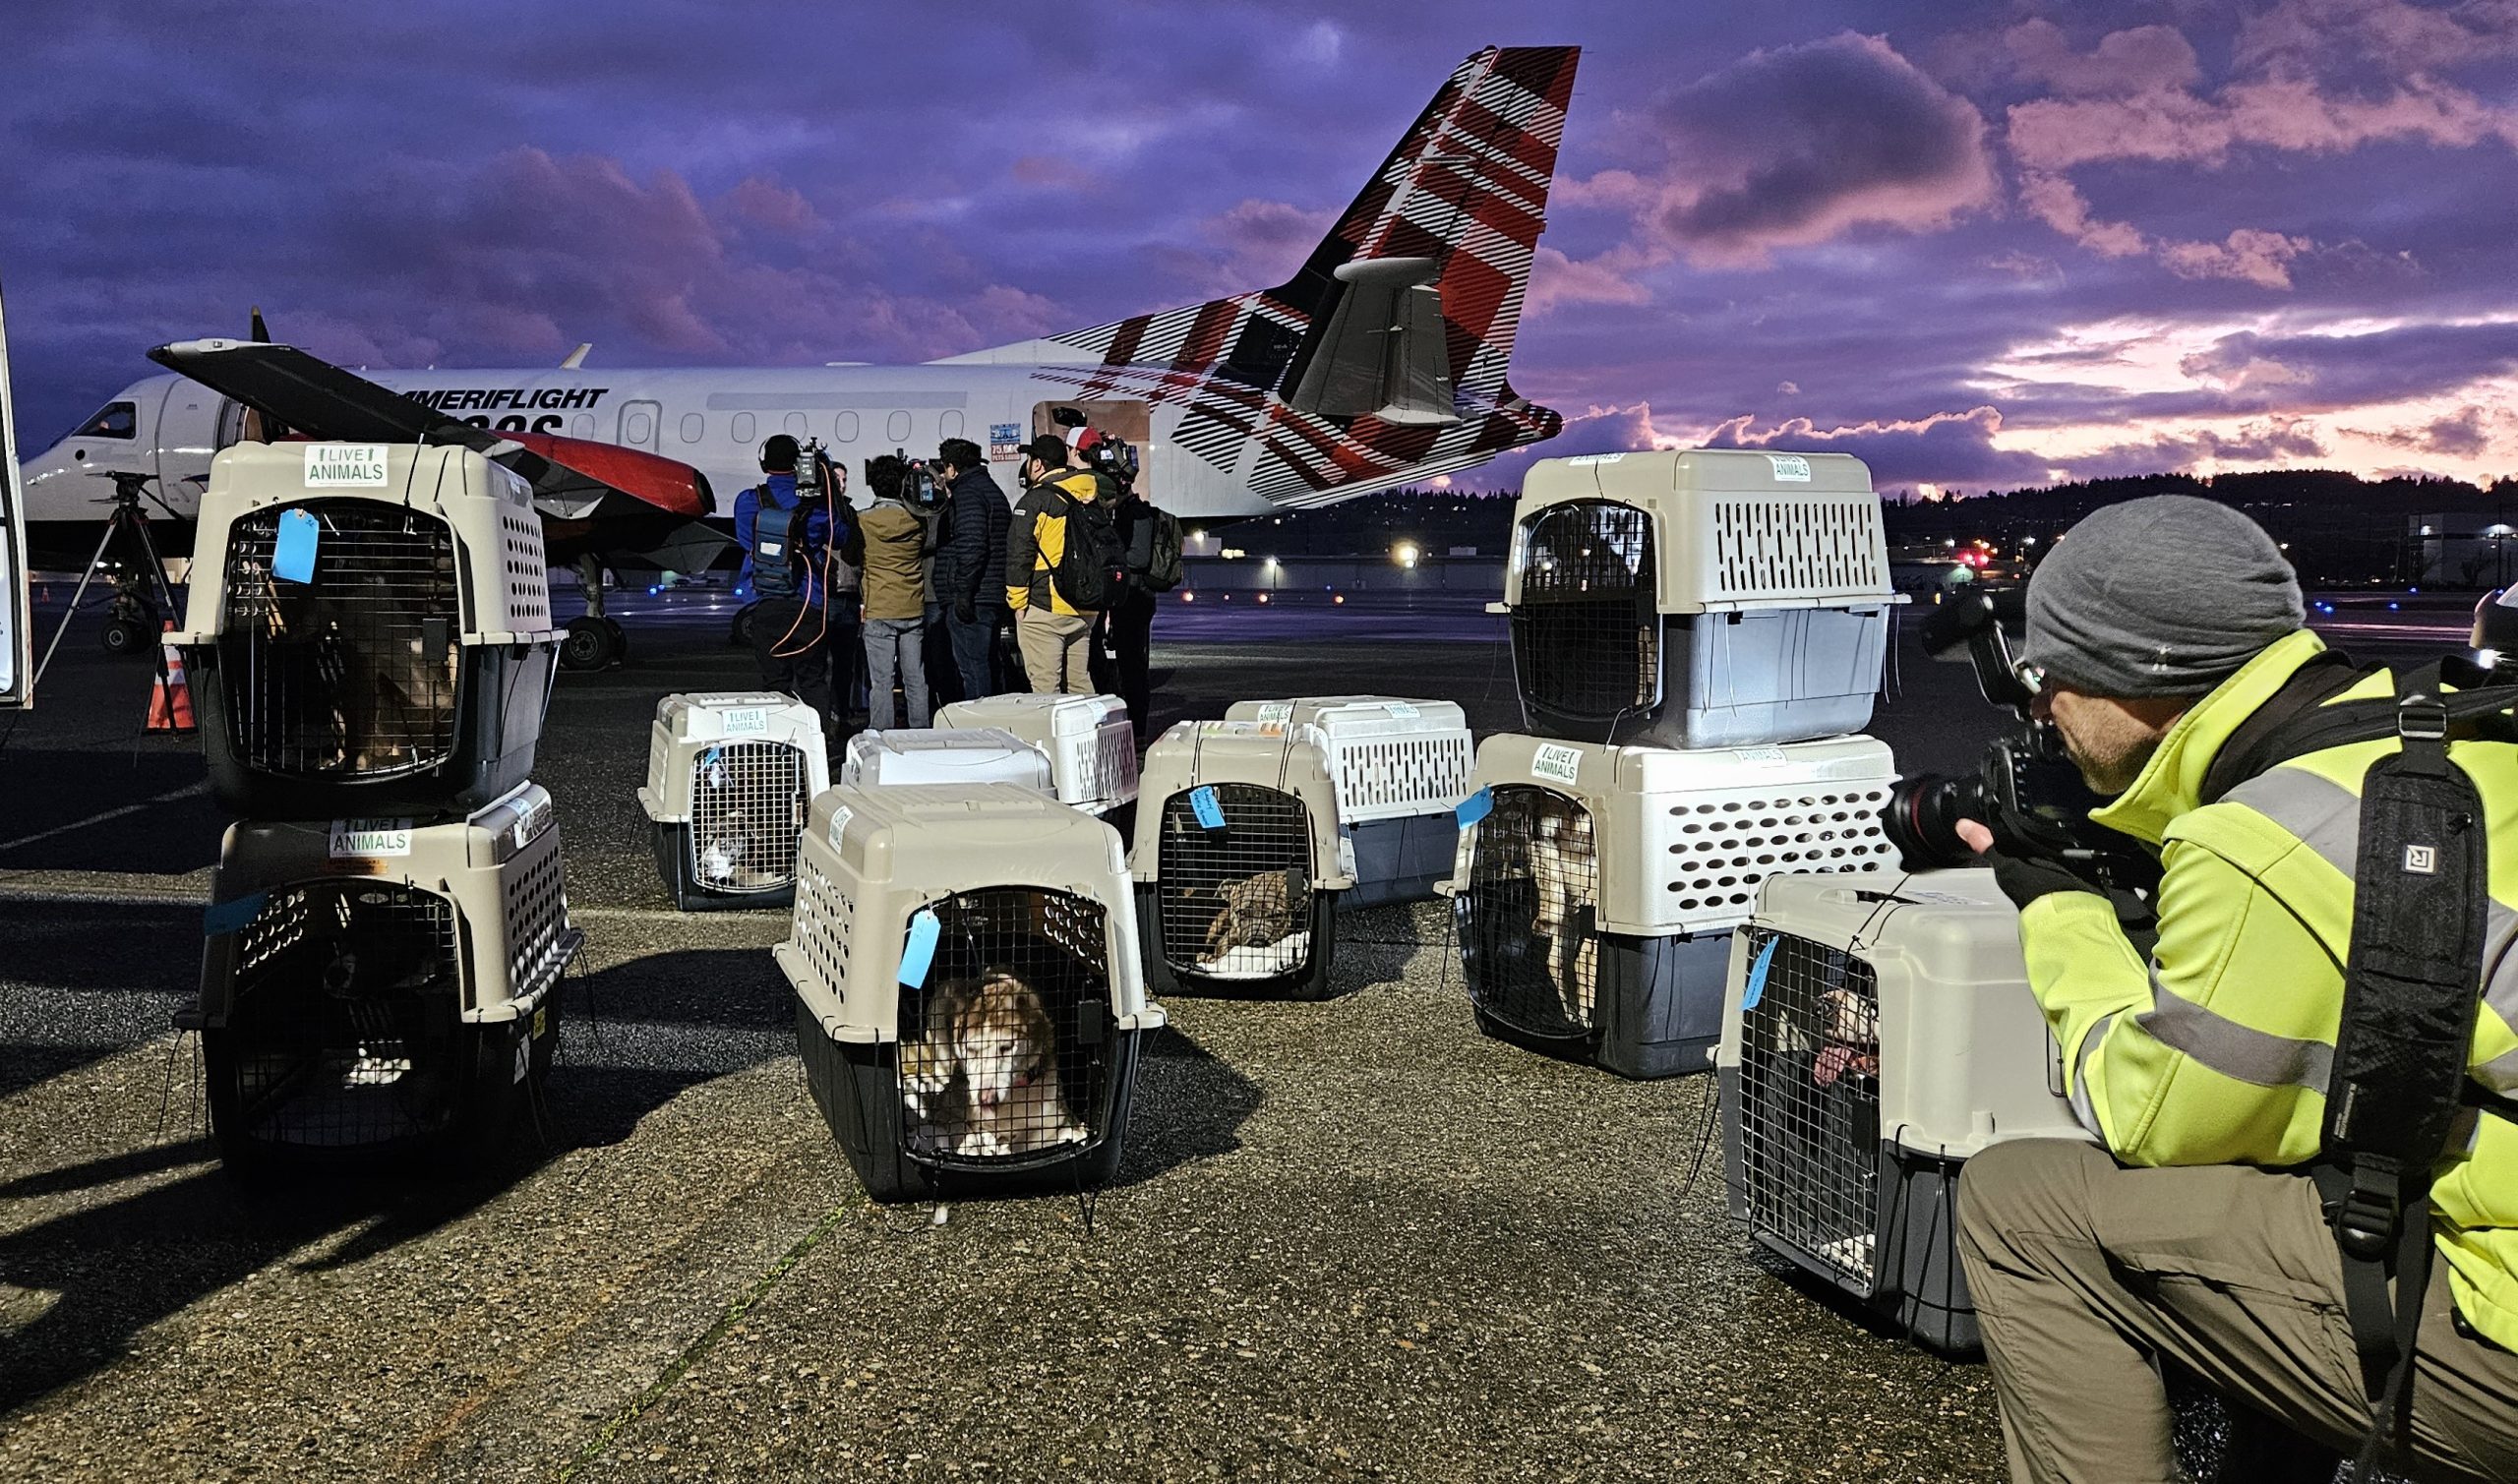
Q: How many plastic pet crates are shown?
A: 11